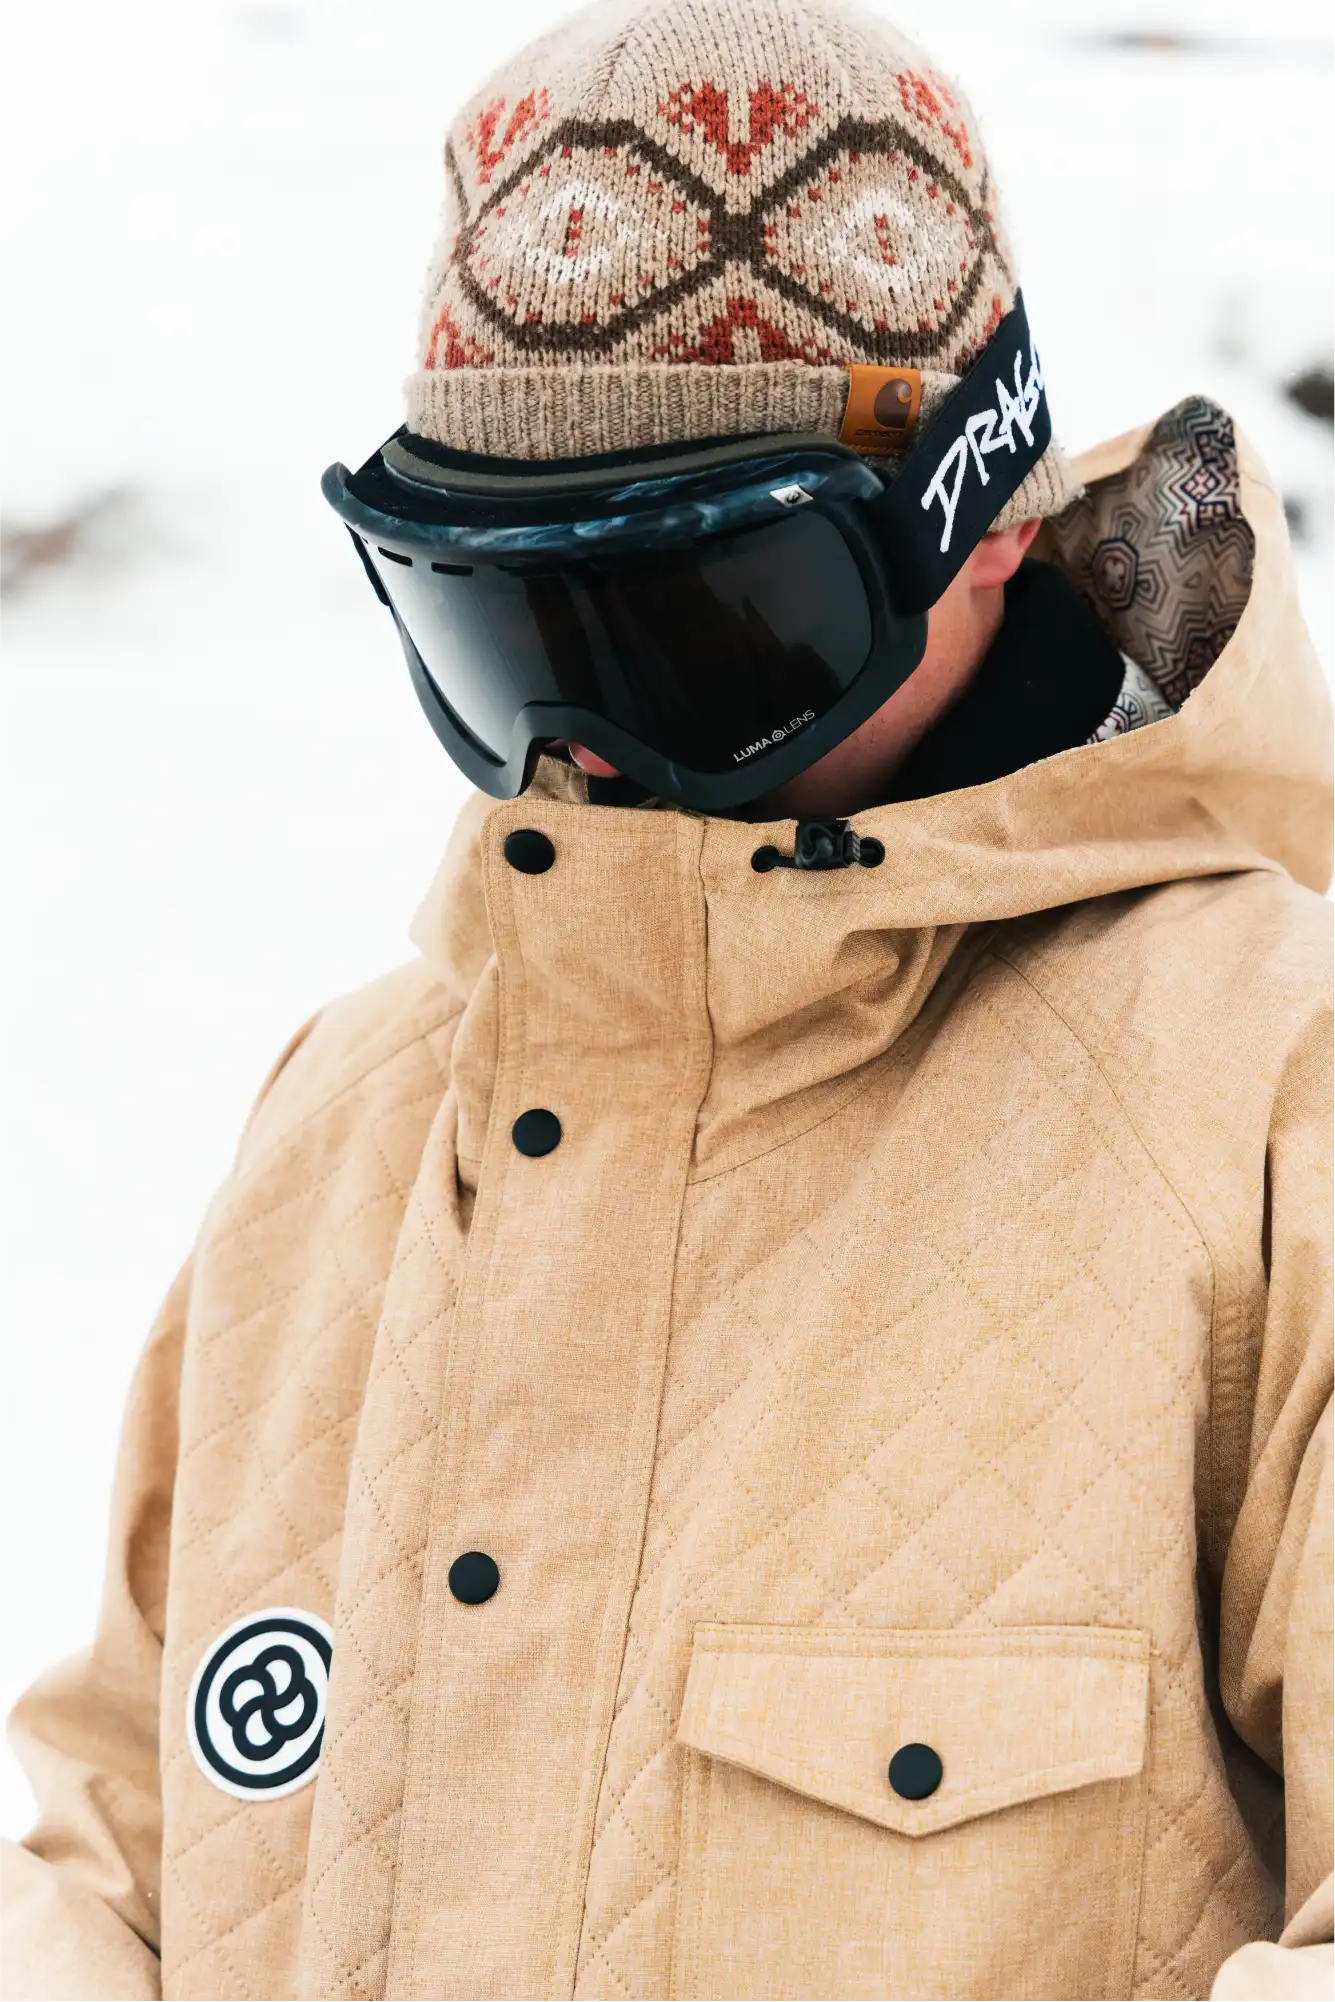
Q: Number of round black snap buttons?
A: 4